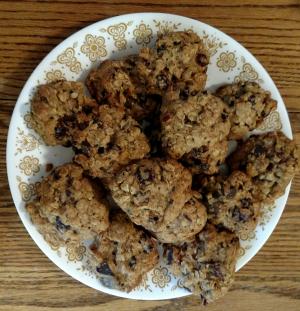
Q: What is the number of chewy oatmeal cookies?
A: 13